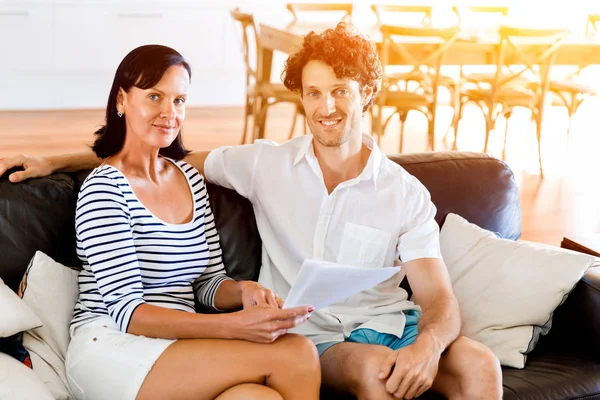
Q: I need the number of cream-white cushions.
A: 4